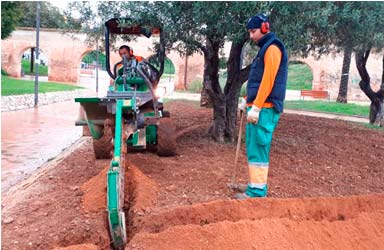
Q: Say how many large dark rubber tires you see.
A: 2